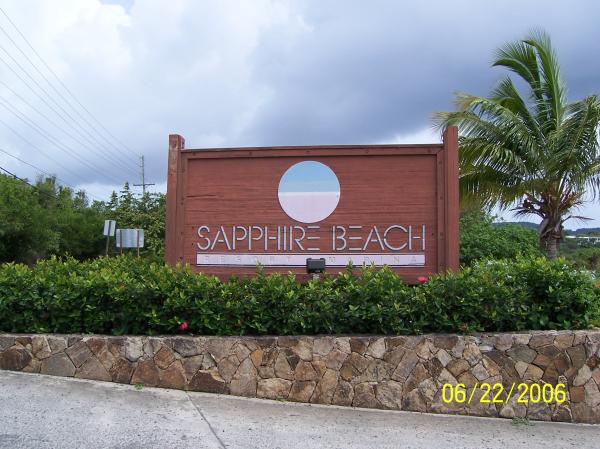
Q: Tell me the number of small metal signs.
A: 2